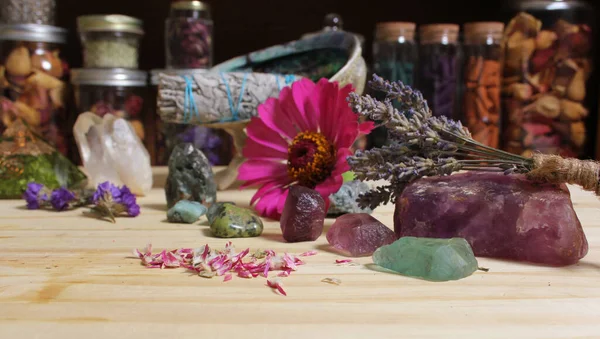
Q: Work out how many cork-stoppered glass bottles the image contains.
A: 3